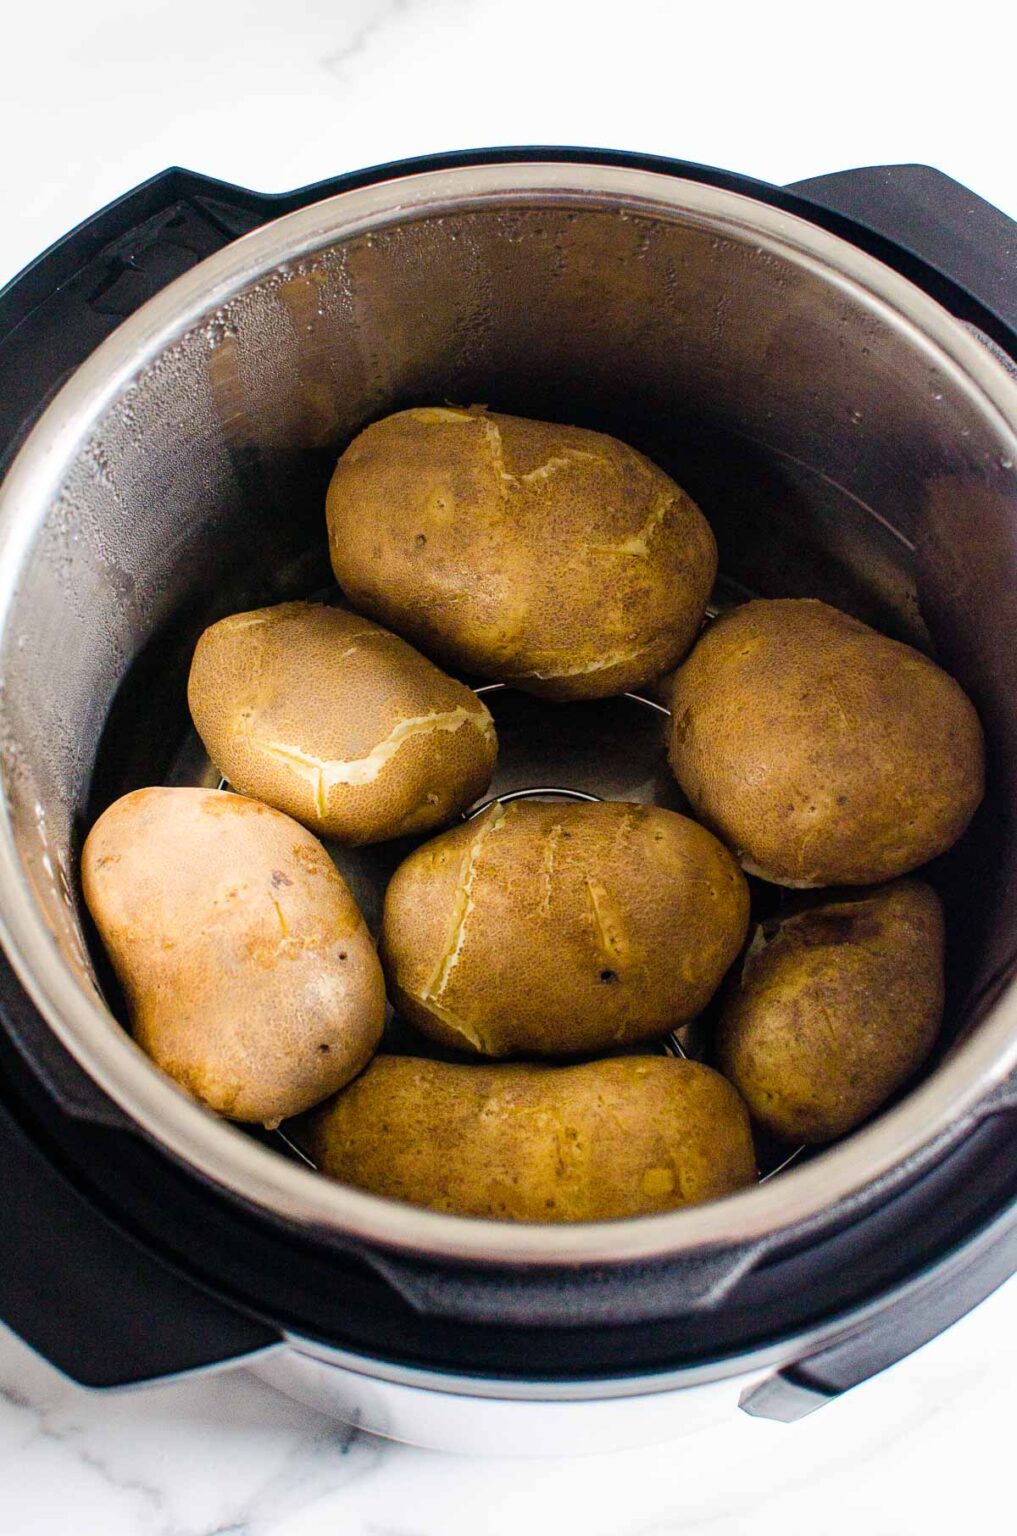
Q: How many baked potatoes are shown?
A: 7